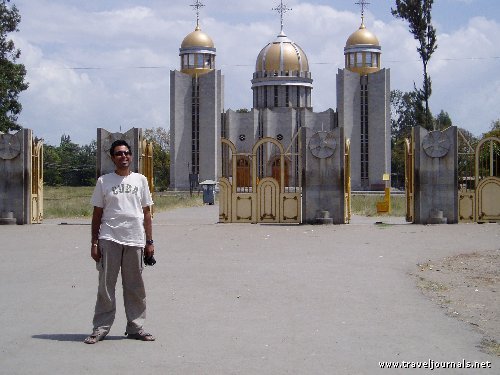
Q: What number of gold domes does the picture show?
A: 3